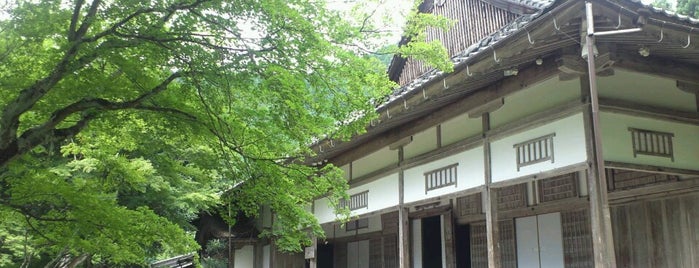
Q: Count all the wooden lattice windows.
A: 4